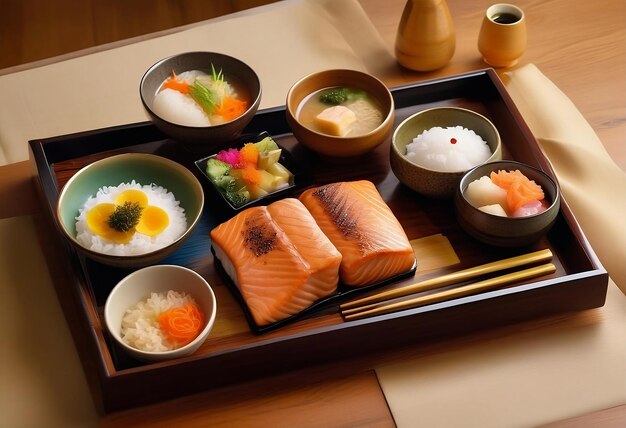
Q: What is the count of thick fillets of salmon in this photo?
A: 2